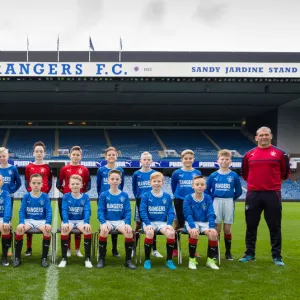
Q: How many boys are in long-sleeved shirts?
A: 13